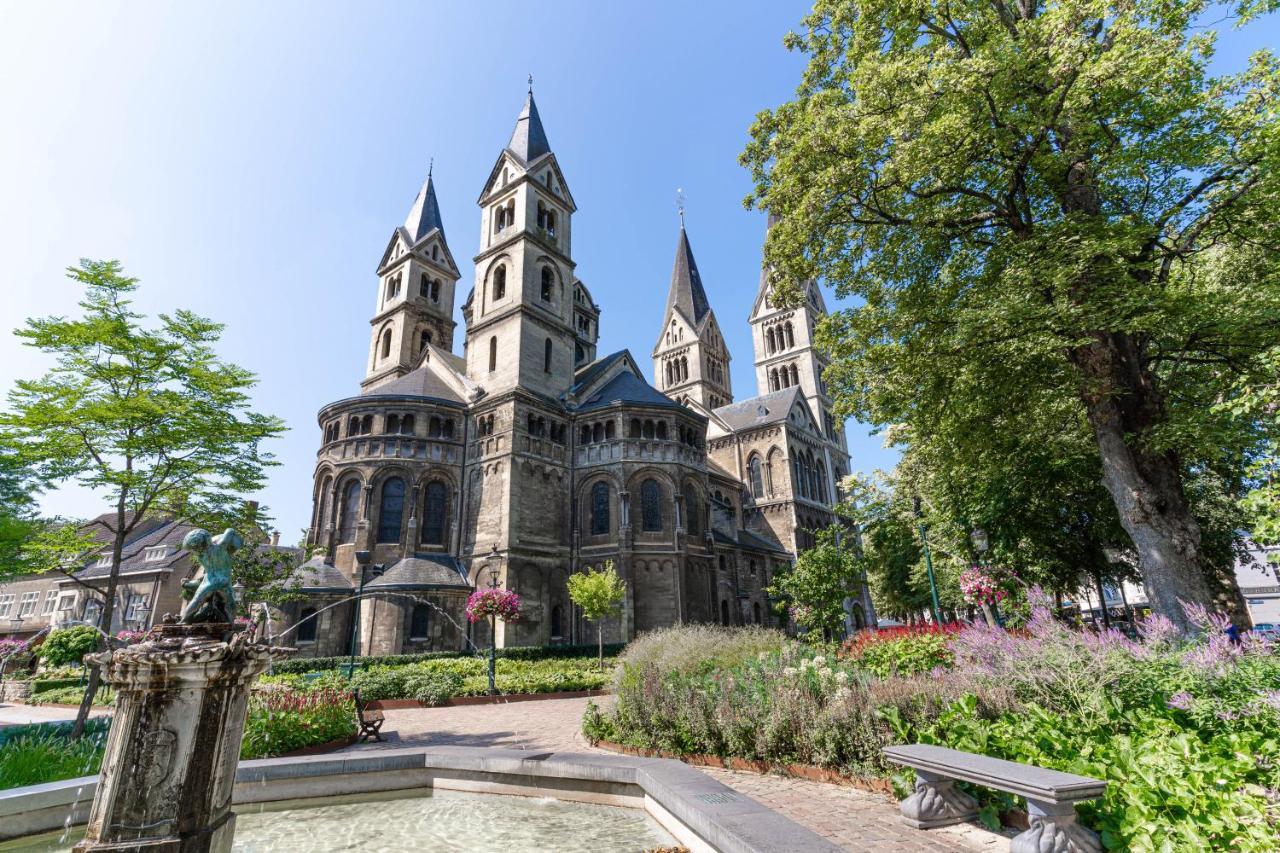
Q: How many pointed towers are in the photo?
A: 4